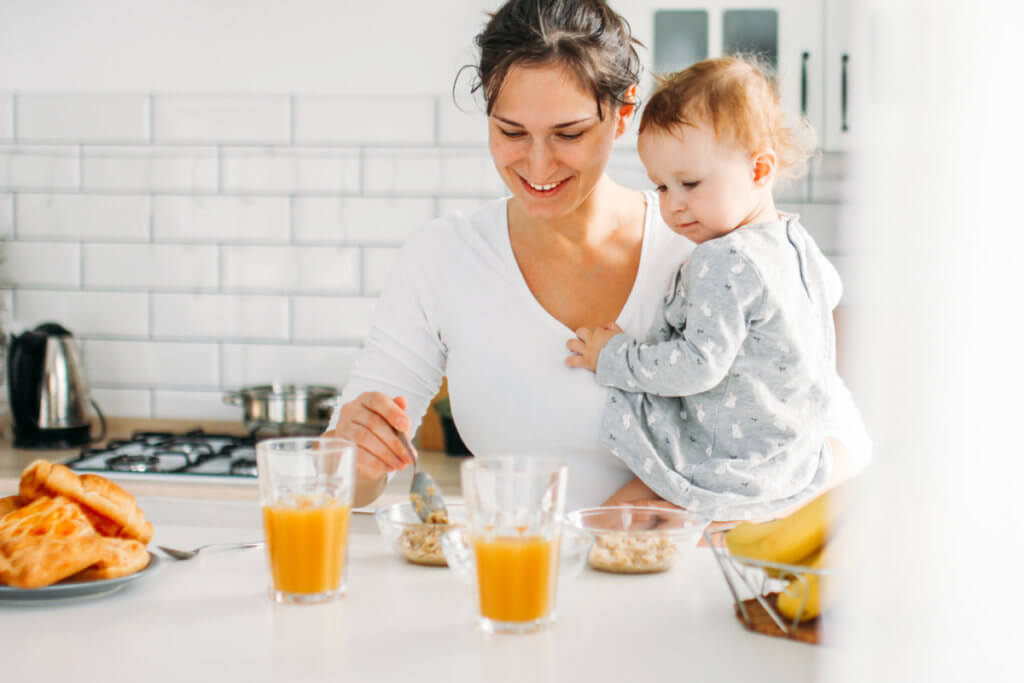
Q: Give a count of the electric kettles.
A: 1